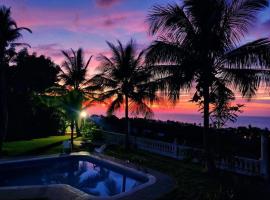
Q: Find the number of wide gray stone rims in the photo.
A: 1